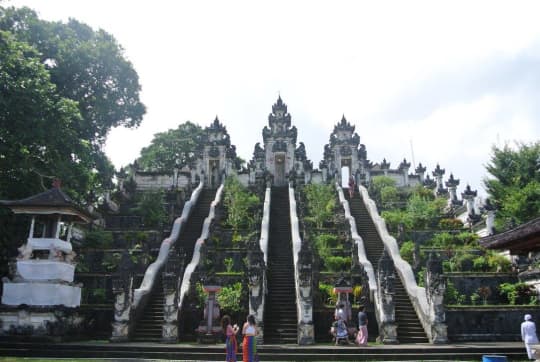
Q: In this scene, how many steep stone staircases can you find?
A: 3